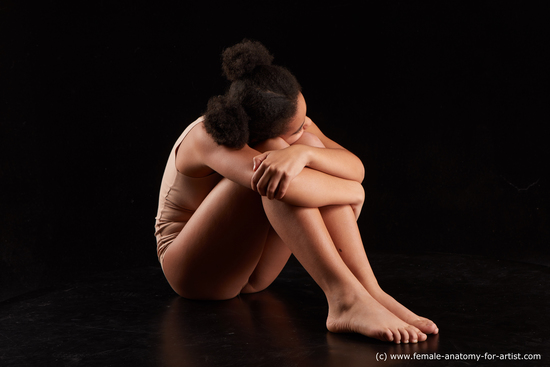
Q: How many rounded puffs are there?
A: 2